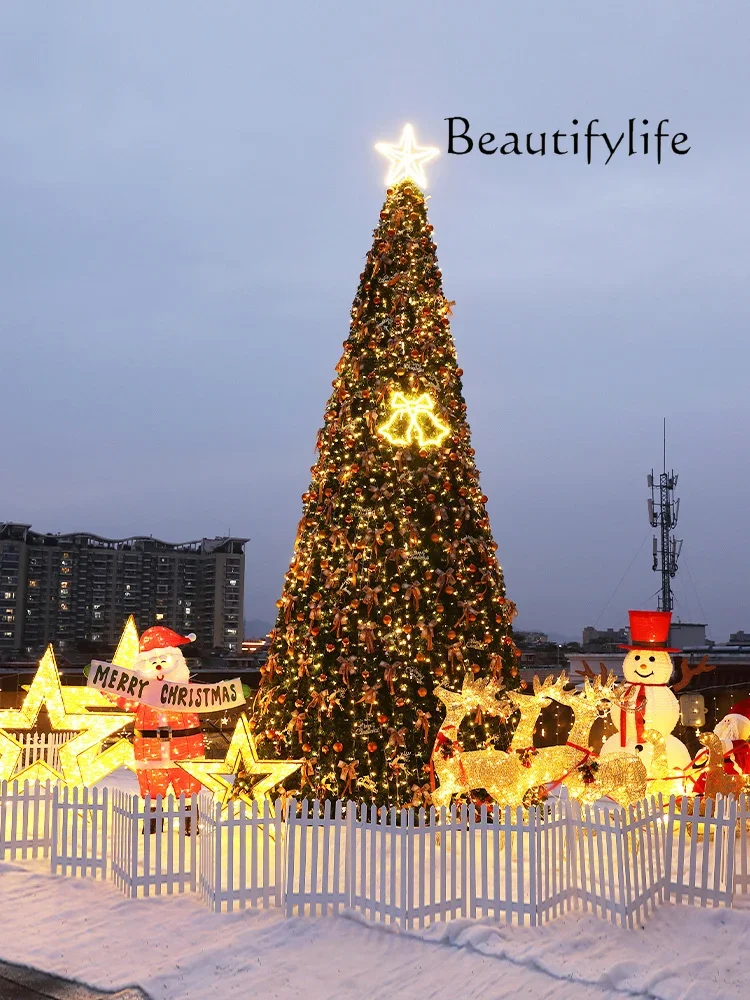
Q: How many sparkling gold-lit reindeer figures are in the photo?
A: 3